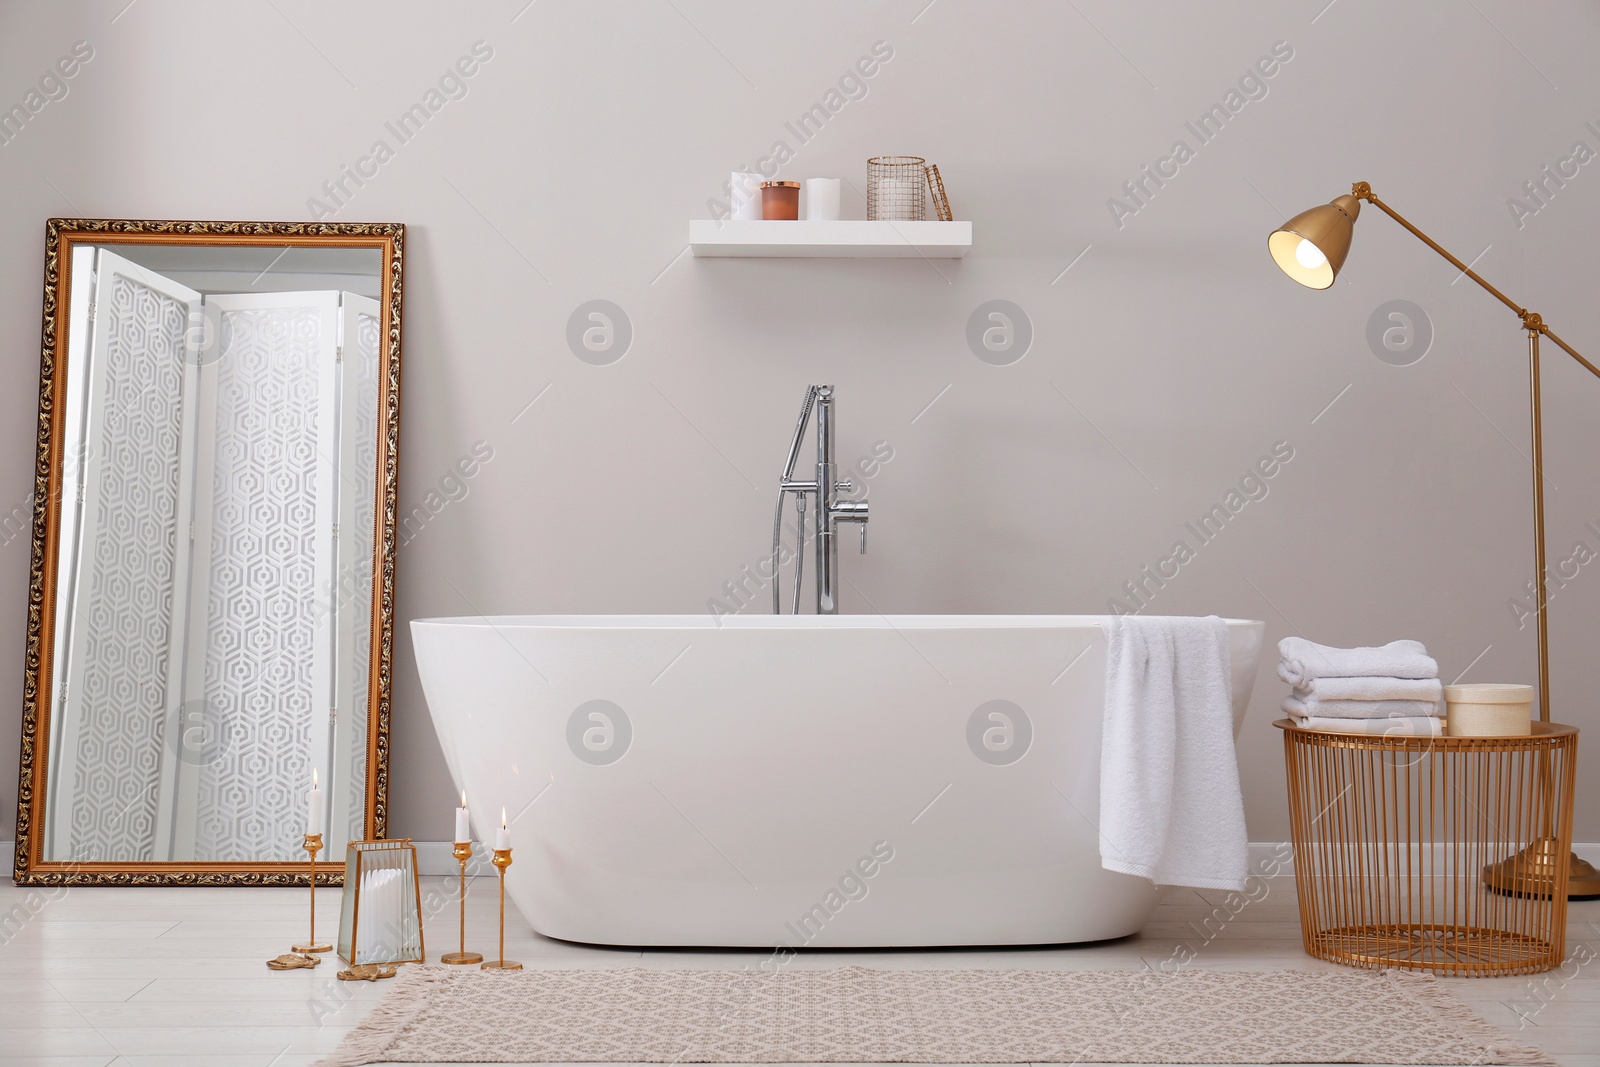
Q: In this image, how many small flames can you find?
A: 3